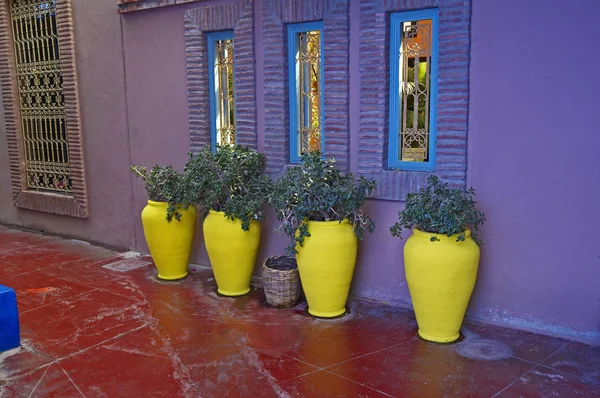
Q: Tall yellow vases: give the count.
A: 4